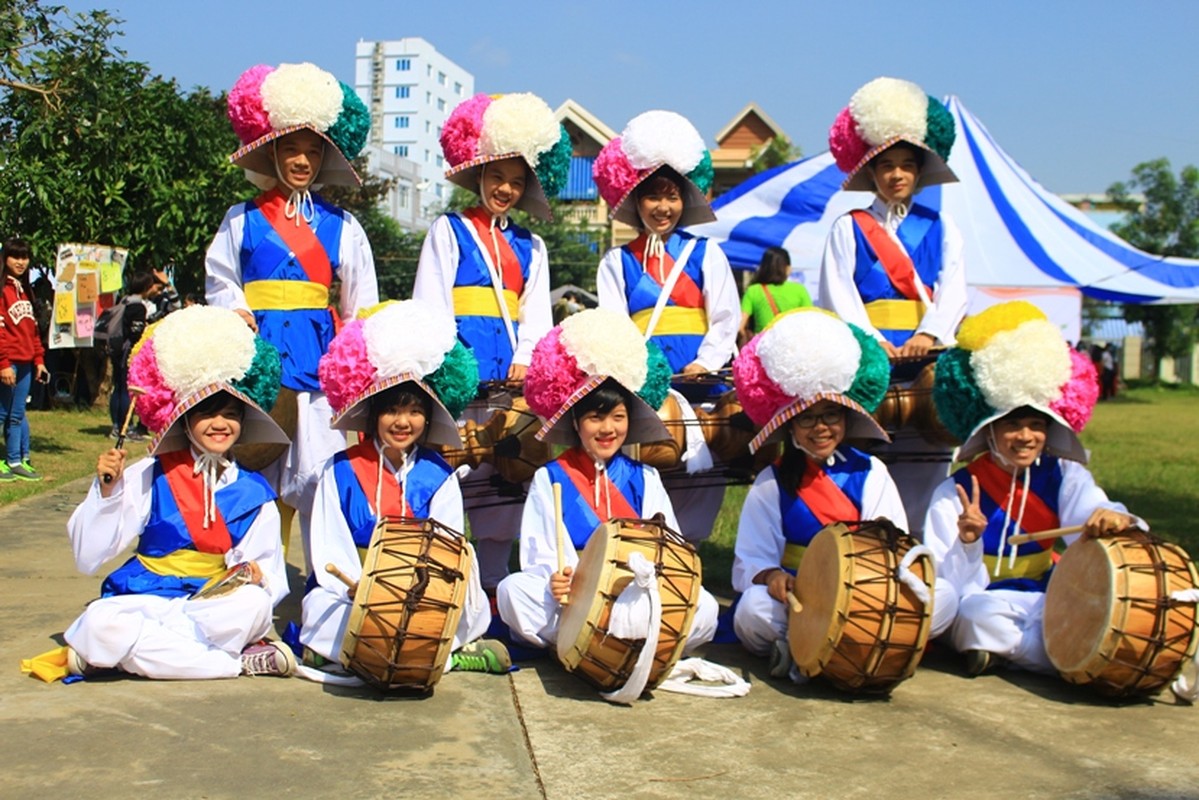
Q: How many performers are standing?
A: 4